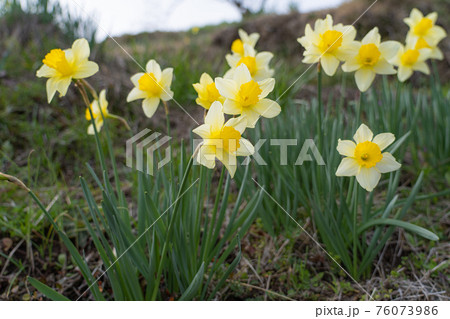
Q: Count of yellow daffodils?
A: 14